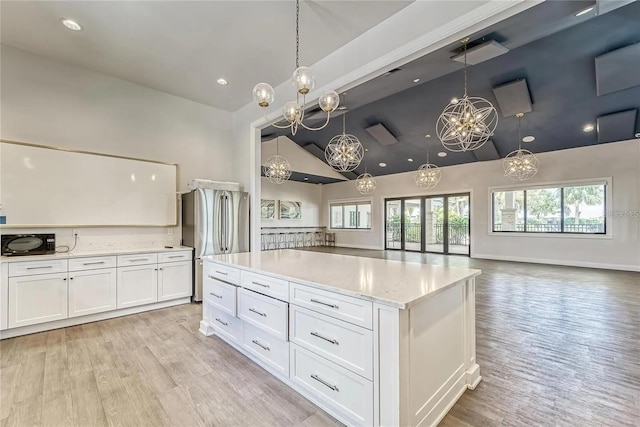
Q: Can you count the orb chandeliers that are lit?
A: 6